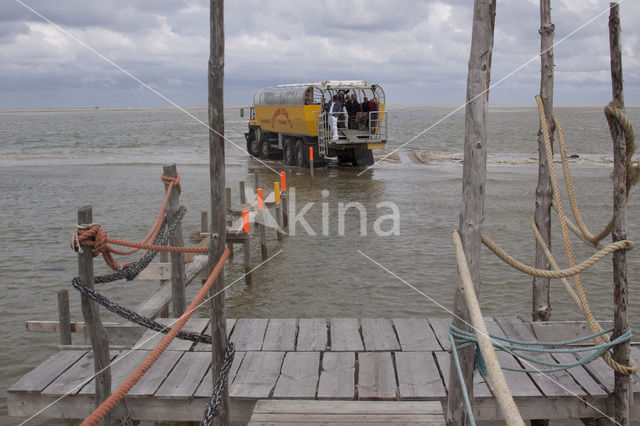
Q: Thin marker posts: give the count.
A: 5